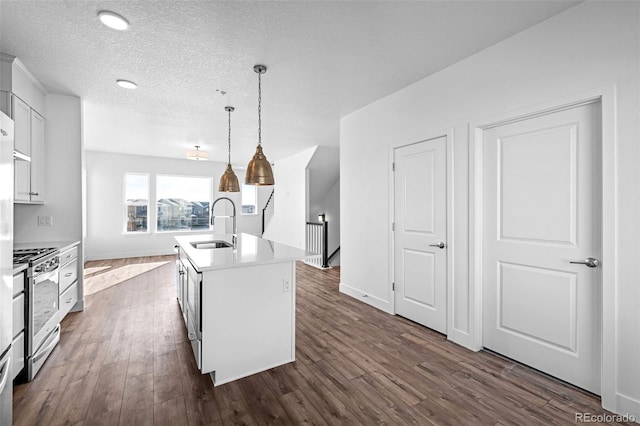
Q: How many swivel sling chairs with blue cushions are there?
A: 0